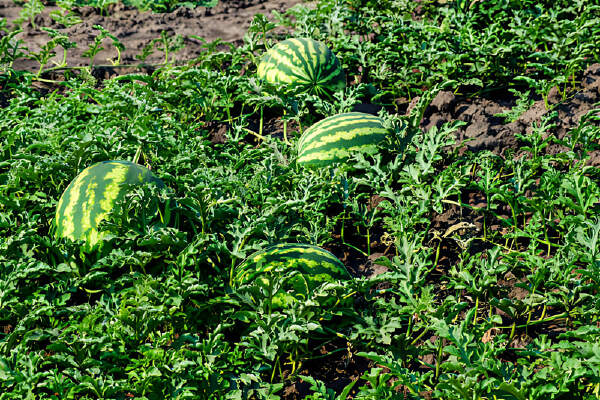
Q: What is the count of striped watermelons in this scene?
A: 4